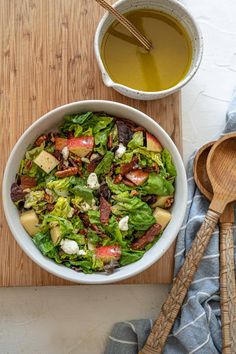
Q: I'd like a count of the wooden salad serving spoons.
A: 2